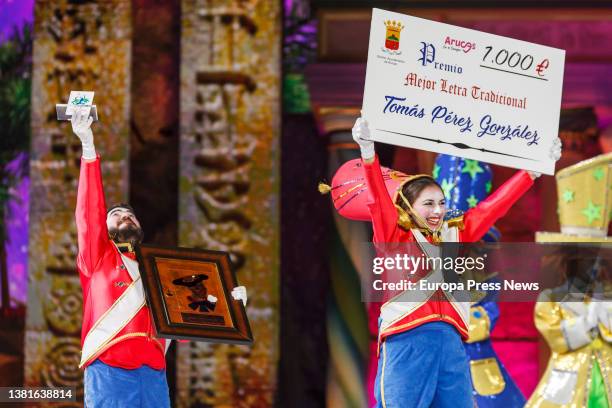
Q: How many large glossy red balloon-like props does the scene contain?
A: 1